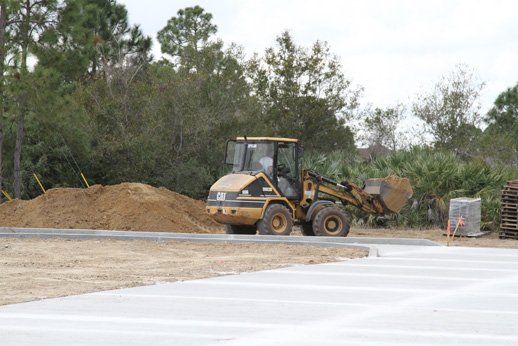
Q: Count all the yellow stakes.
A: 3